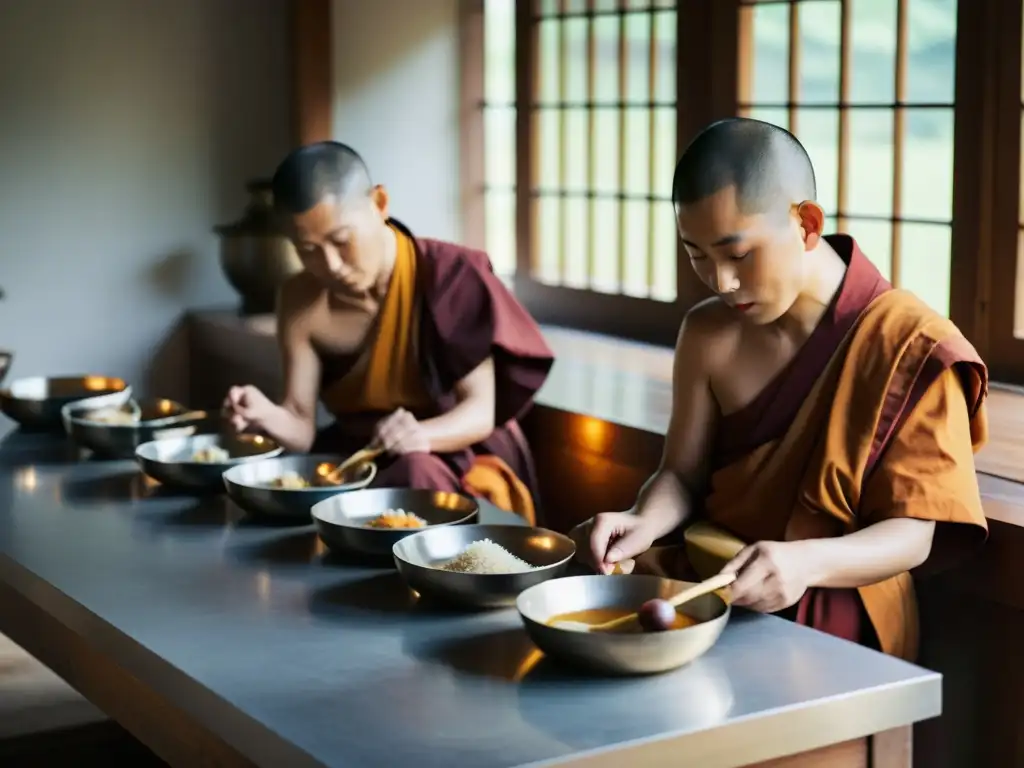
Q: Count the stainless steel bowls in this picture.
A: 7